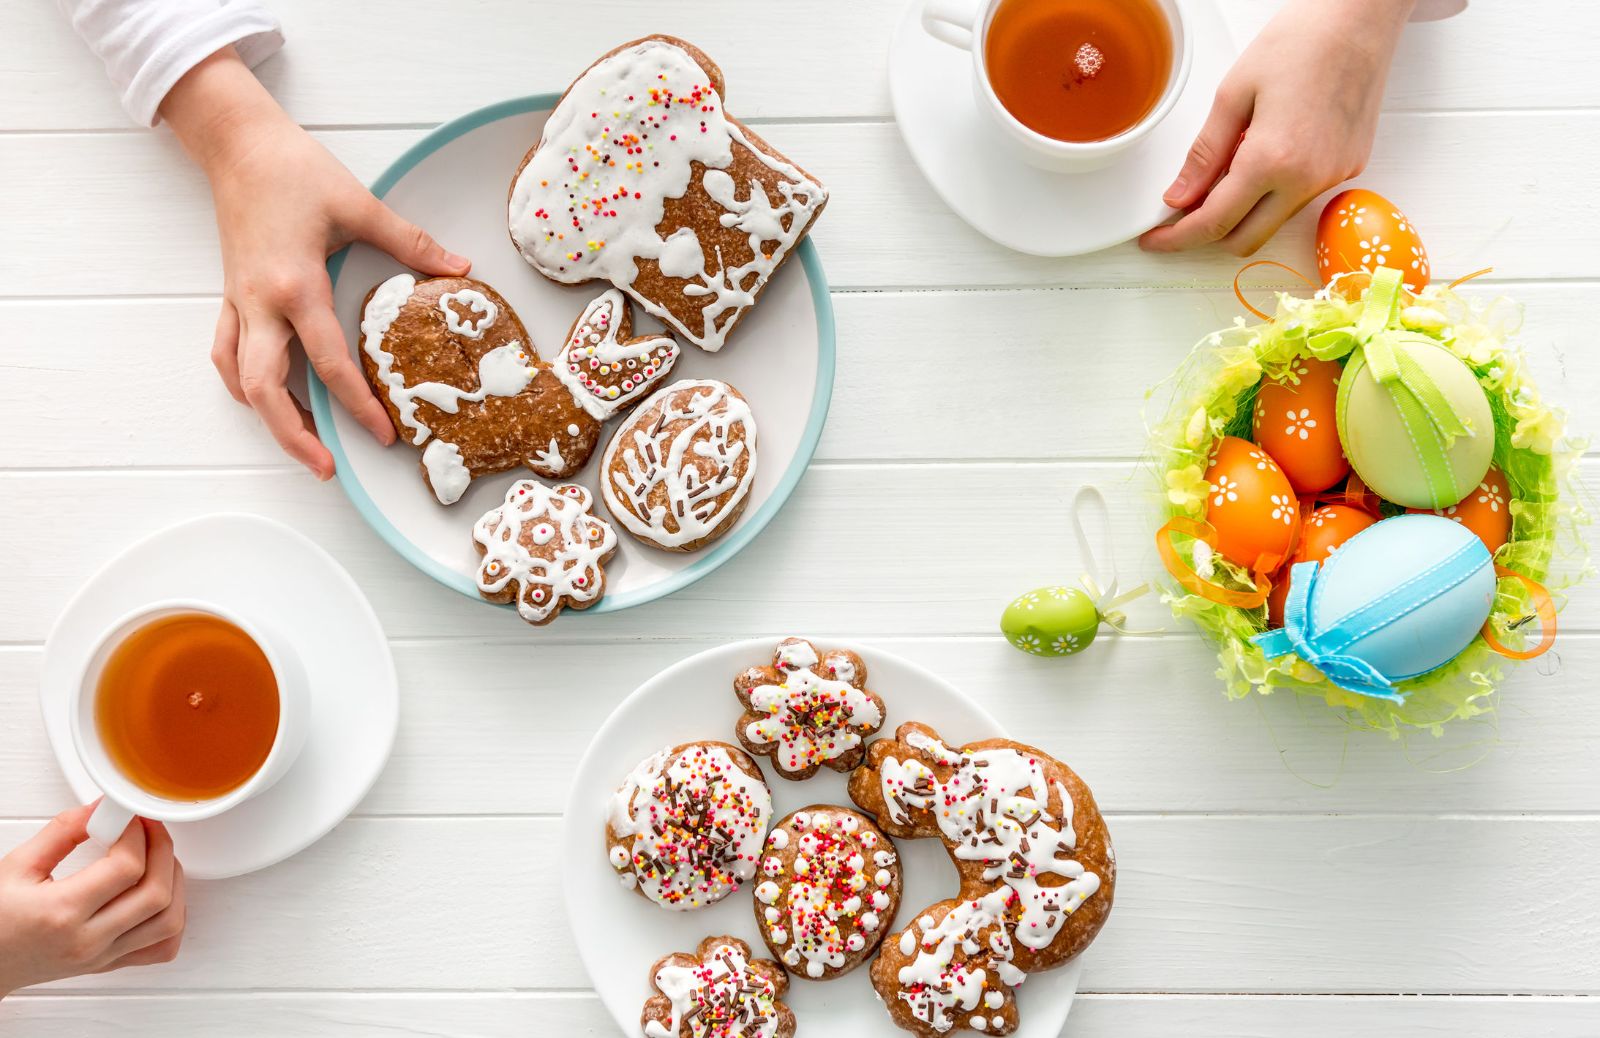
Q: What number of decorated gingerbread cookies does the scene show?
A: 9